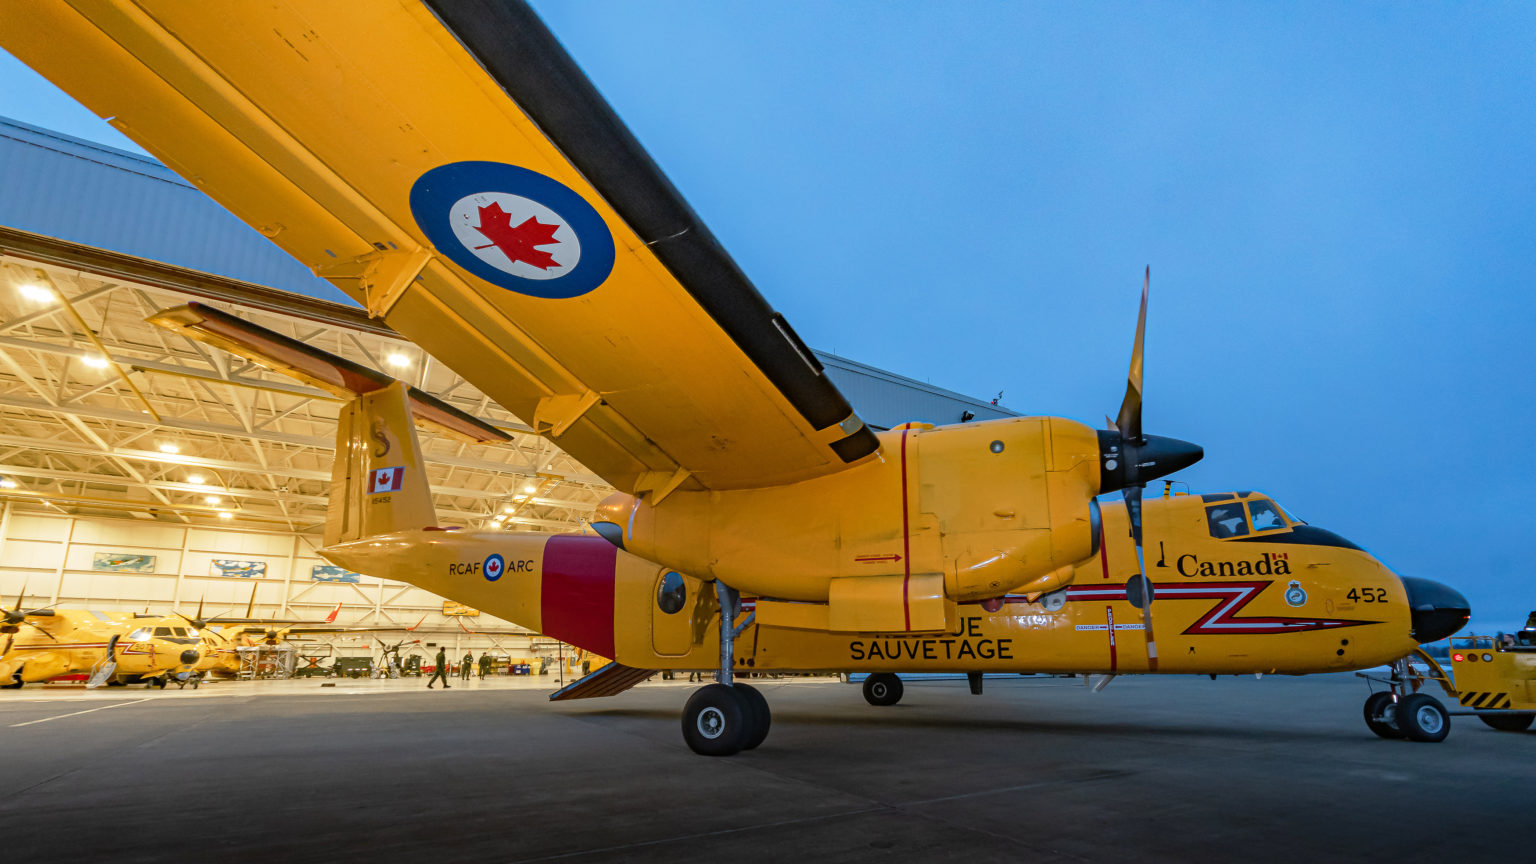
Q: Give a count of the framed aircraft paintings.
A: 3